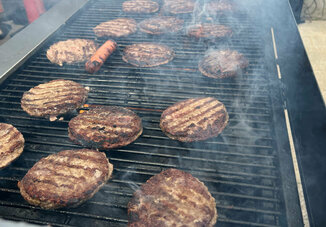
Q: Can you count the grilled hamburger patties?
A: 15